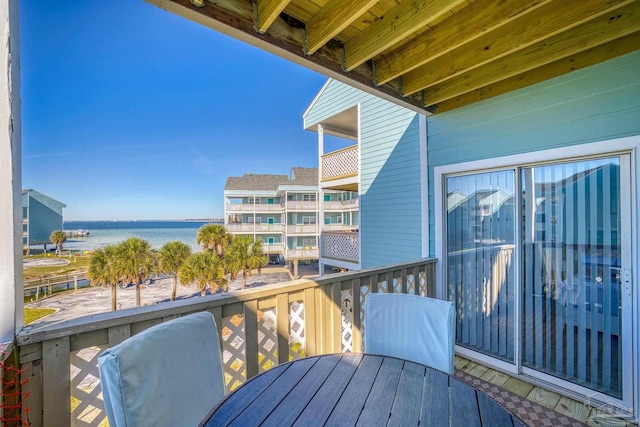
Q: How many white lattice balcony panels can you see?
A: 2